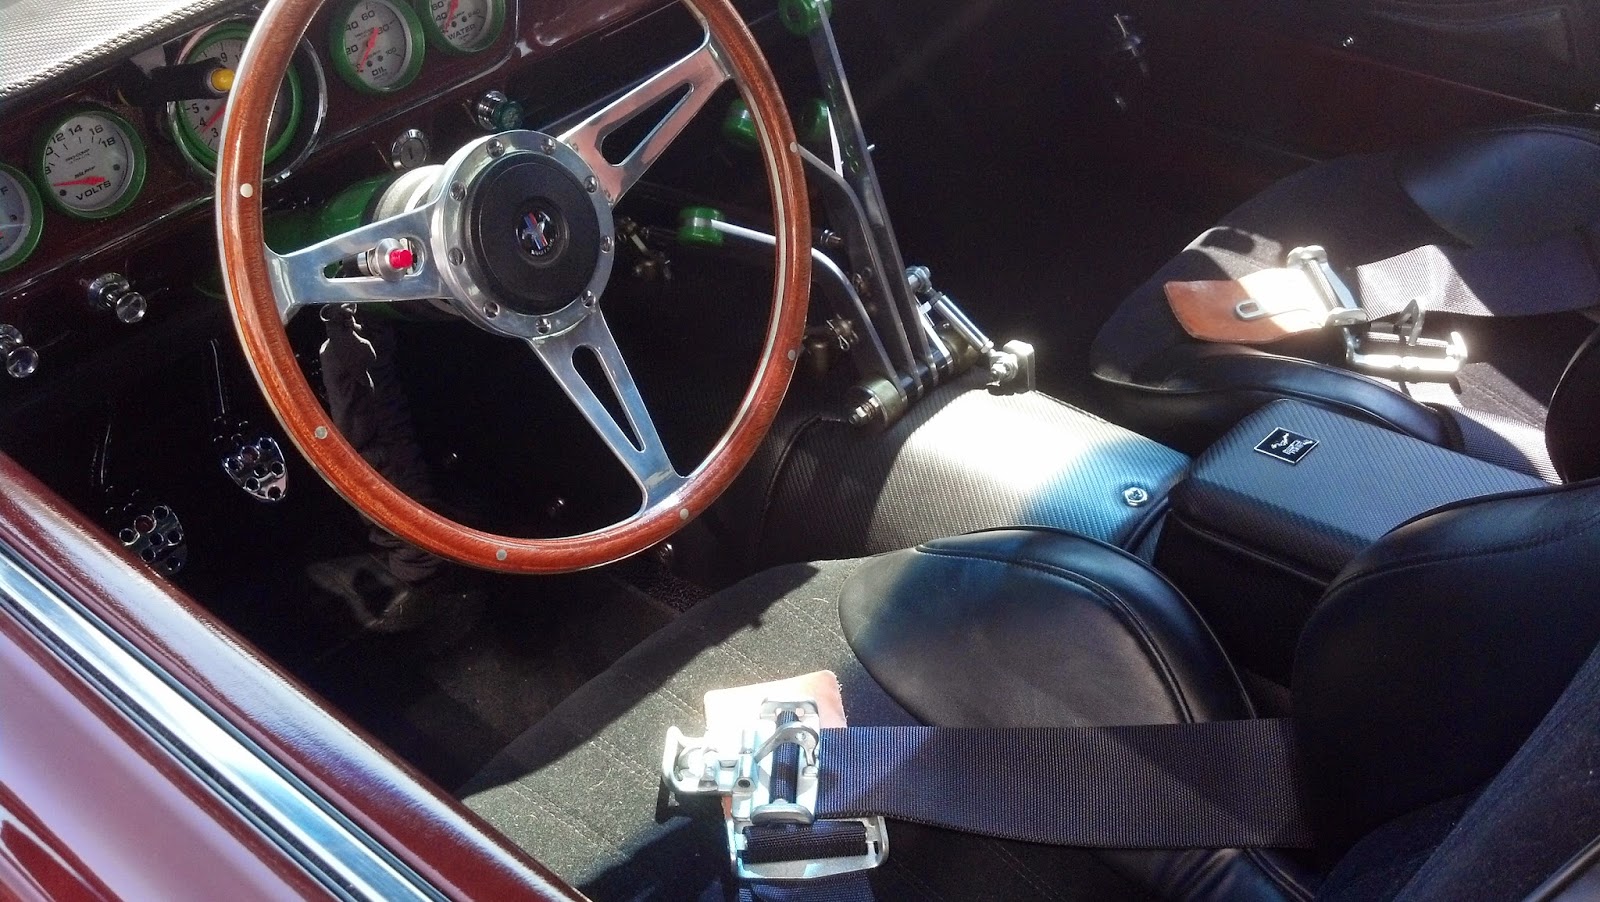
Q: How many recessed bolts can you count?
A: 9